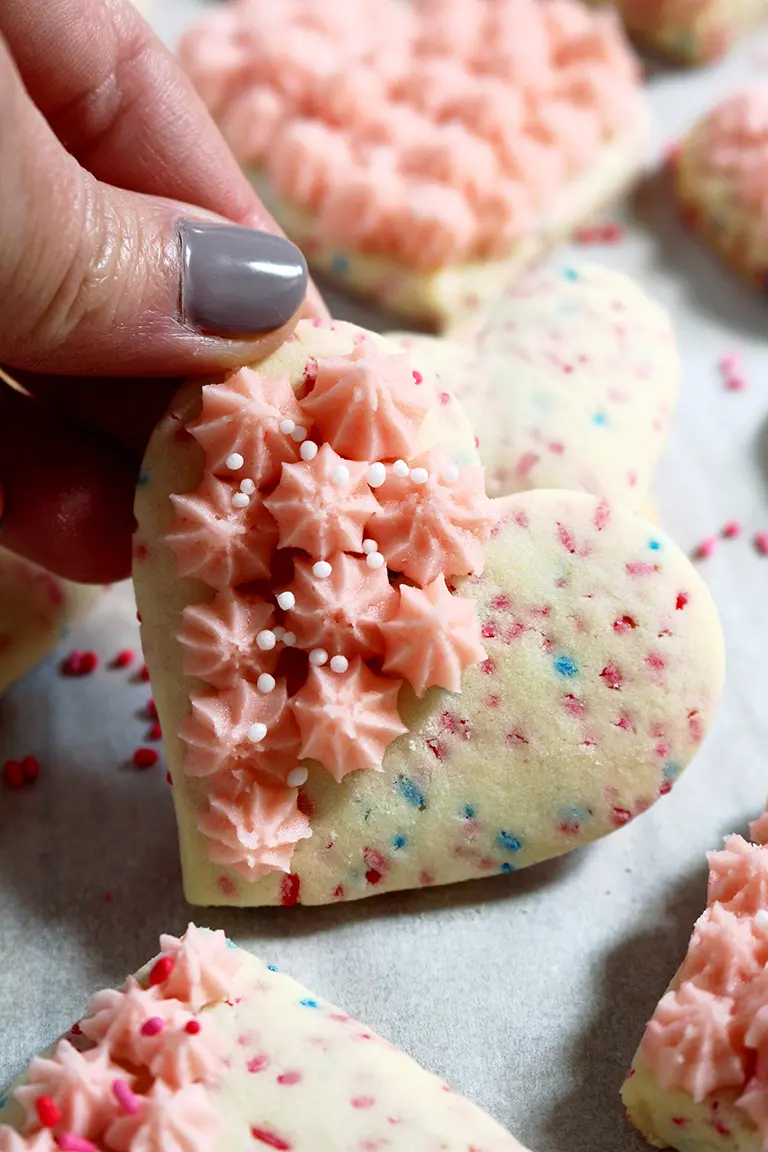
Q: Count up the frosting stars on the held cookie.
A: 11